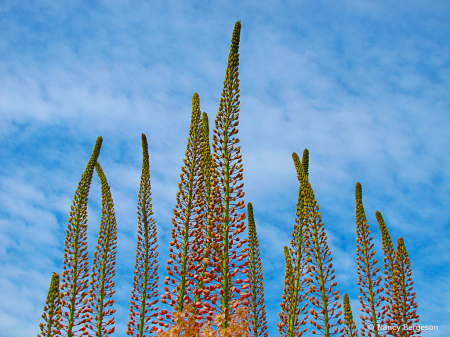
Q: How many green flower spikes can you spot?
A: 15